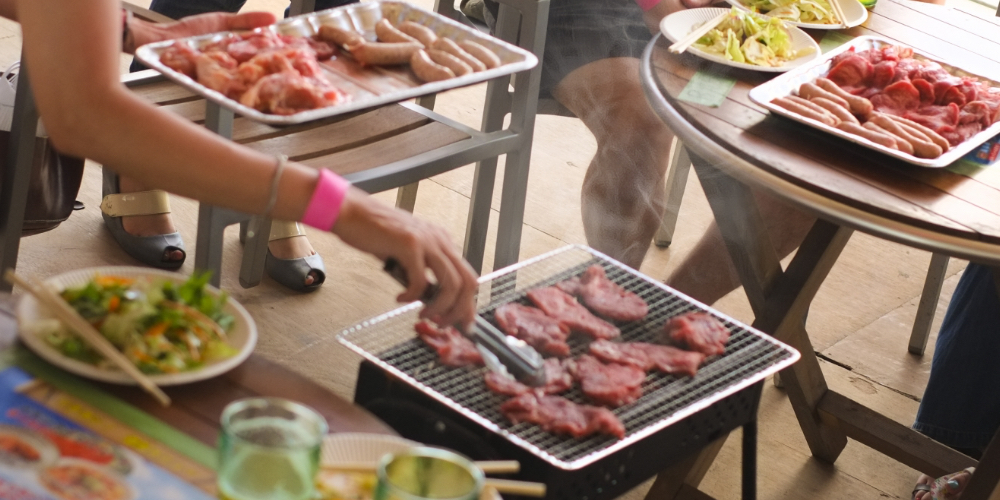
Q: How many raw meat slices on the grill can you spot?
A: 9